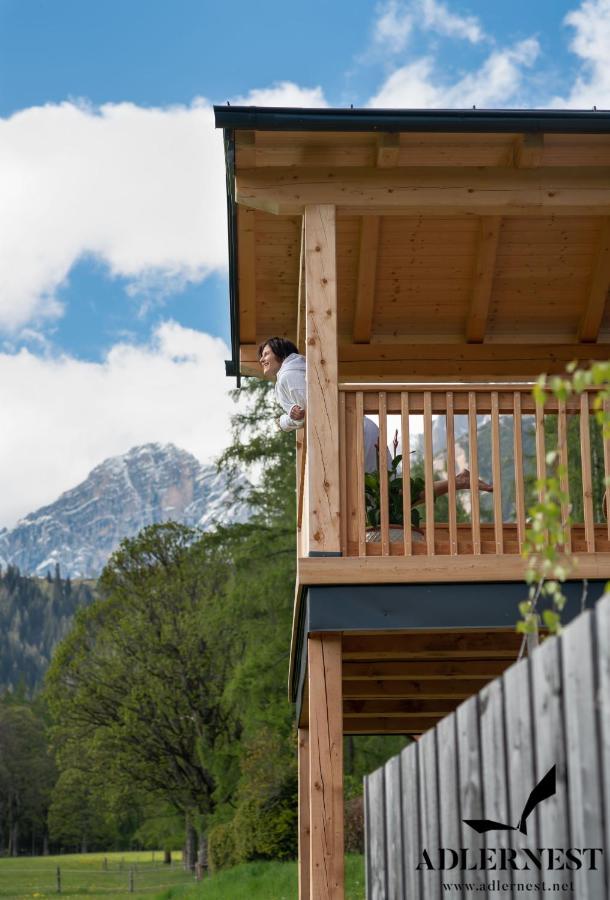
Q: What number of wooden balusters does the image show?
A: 13